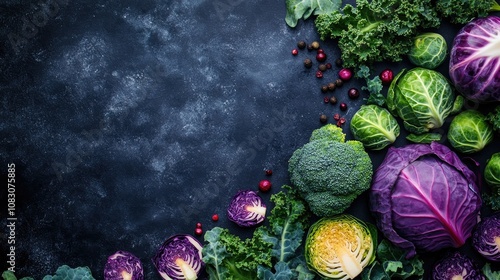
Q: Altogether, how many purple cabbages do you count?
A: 7